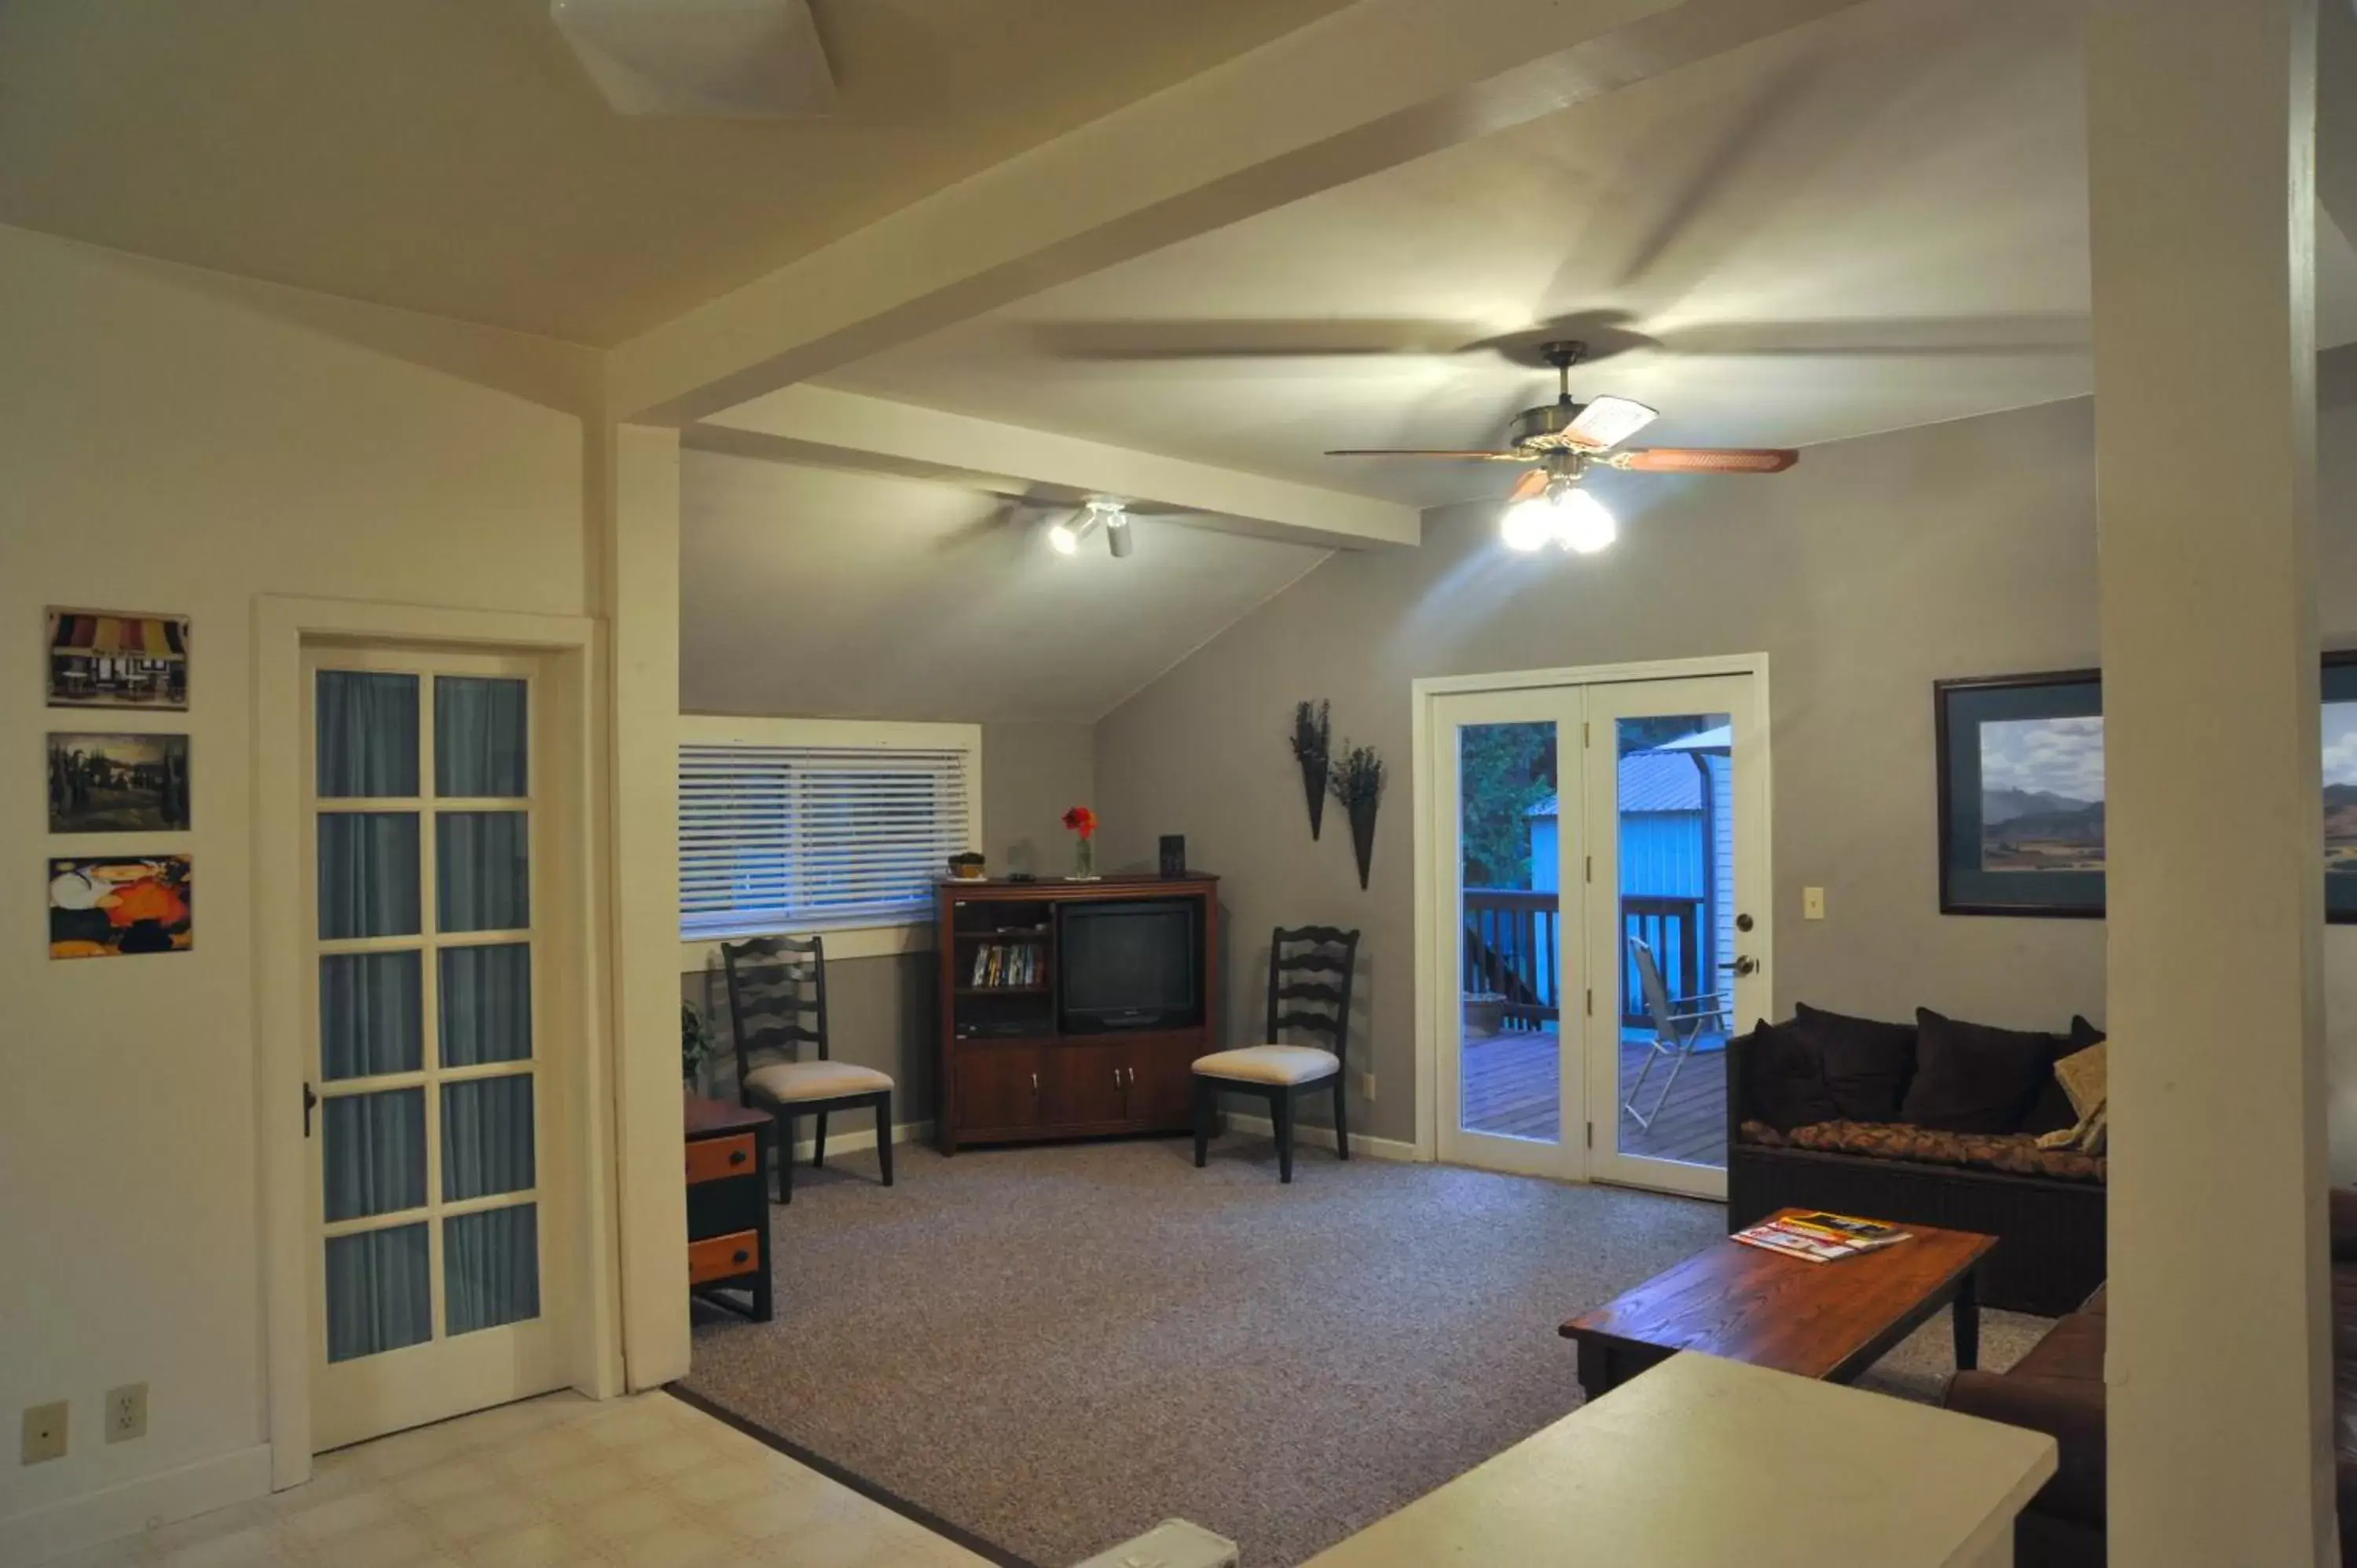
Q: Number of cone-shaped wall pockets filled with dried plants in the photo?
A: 2